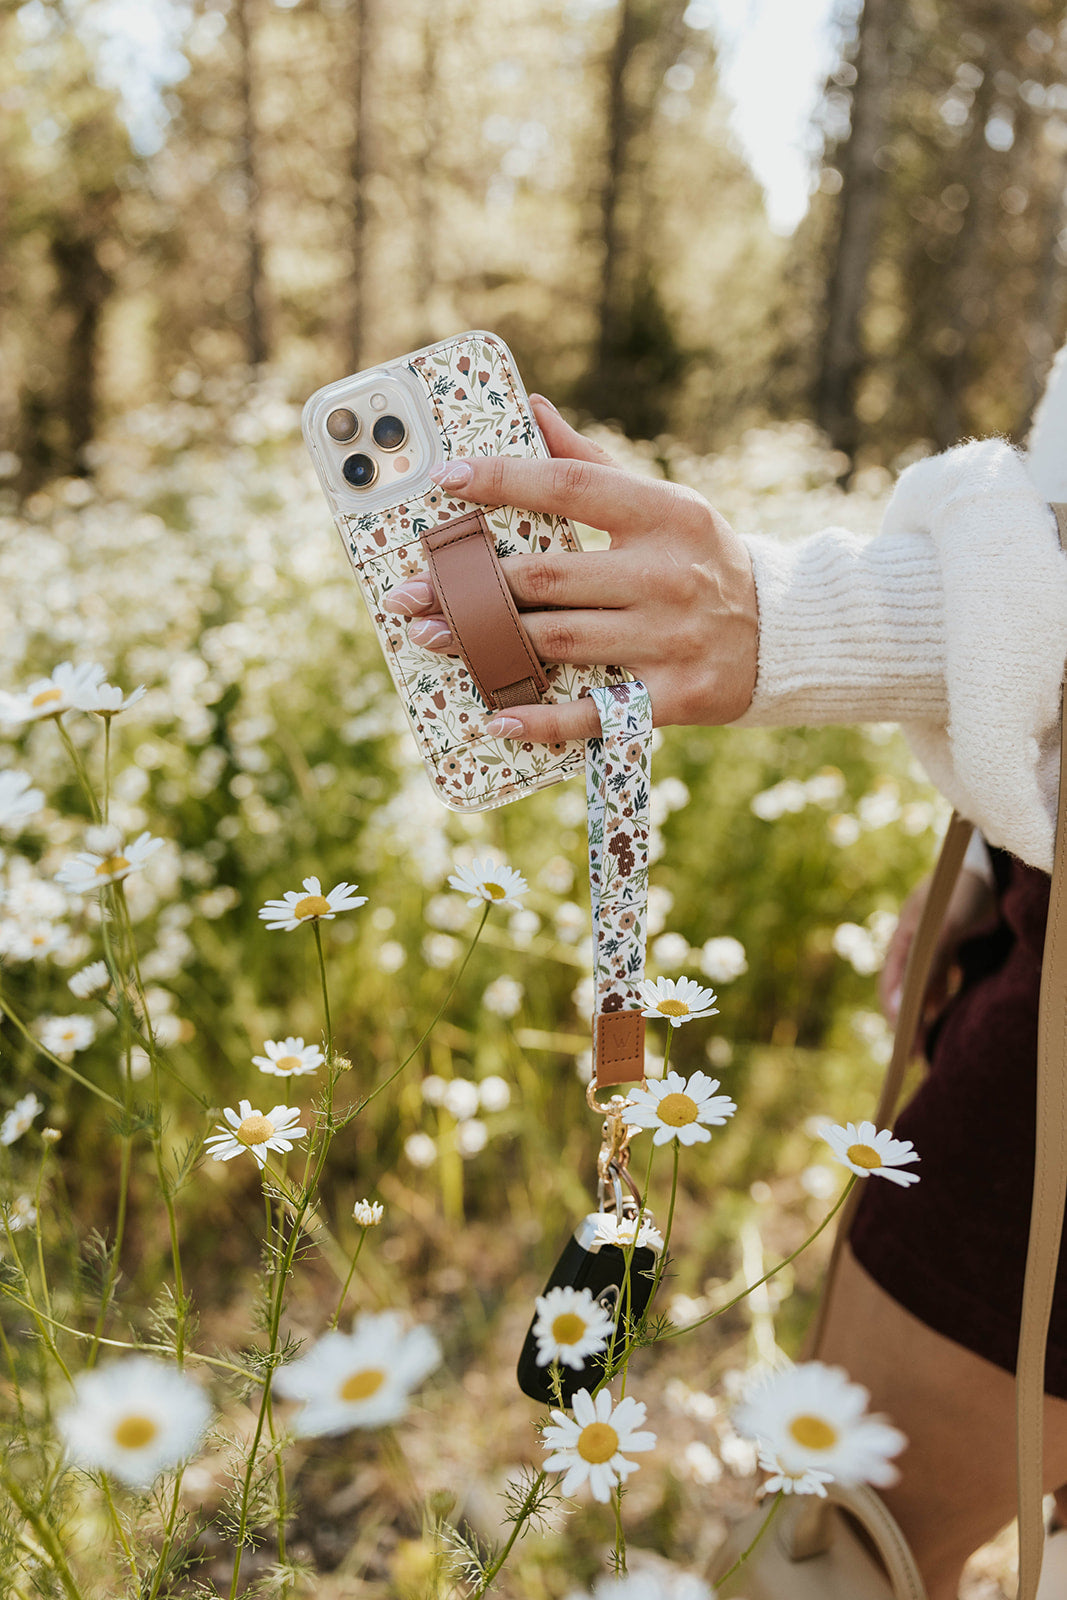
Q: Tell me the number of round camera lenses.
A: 3